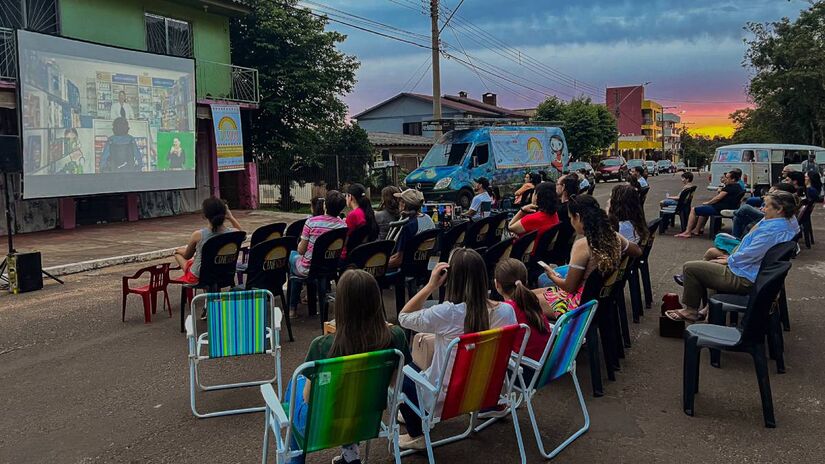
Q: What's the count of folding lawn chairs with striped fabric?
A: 4